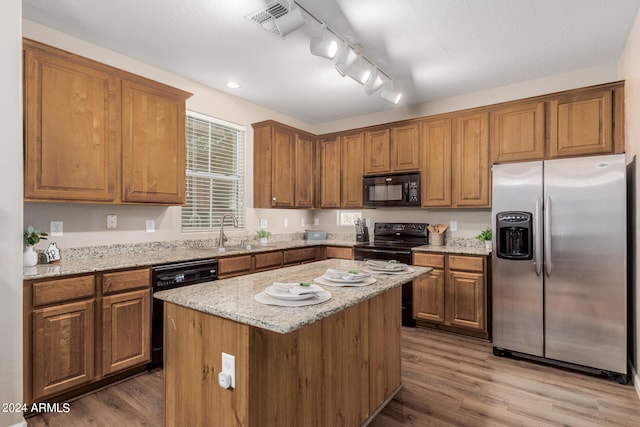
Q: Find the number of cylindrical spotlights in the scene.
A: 6